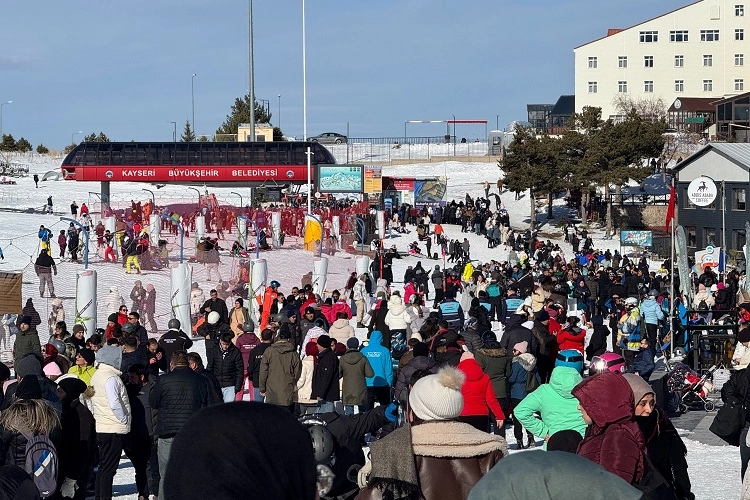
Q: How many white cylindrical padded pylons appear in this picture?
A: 12